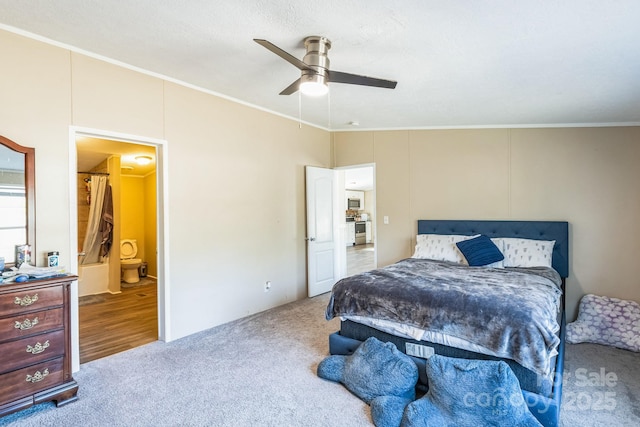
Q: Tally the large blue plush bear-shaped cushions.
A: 2